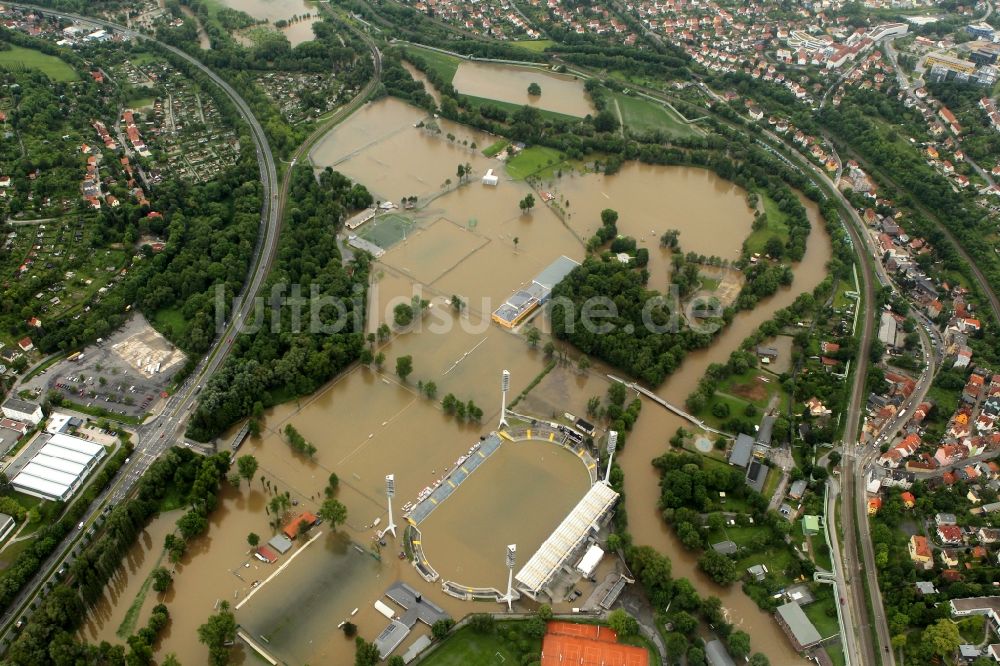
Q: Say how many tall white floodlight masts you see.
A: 4